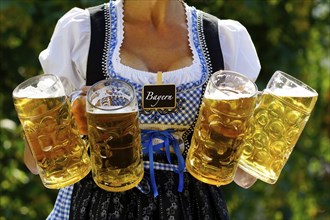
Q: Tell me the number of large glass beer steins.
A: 4